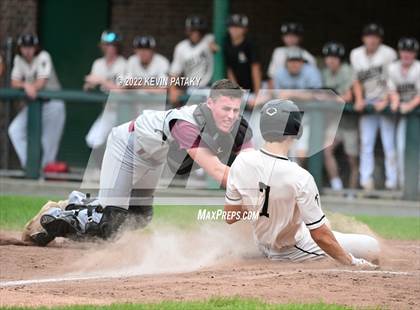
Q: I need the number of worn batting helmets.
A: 1